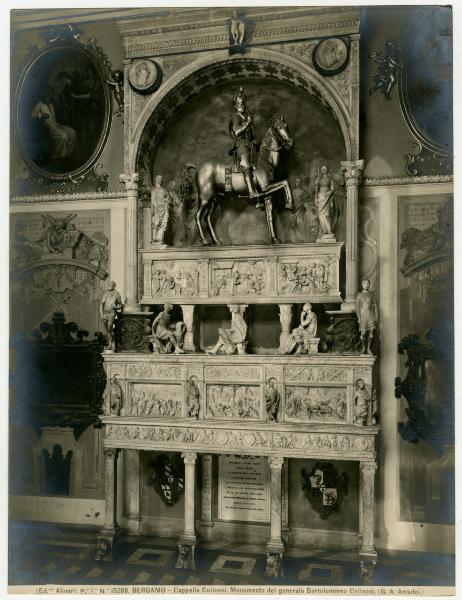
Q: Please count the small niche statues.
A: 4